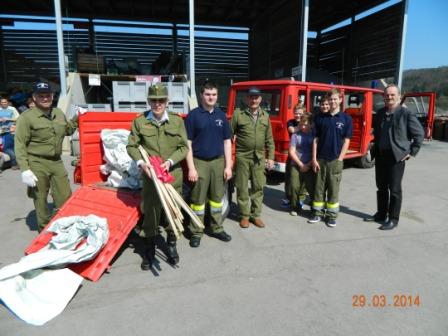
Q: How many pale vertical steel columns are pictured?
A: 4